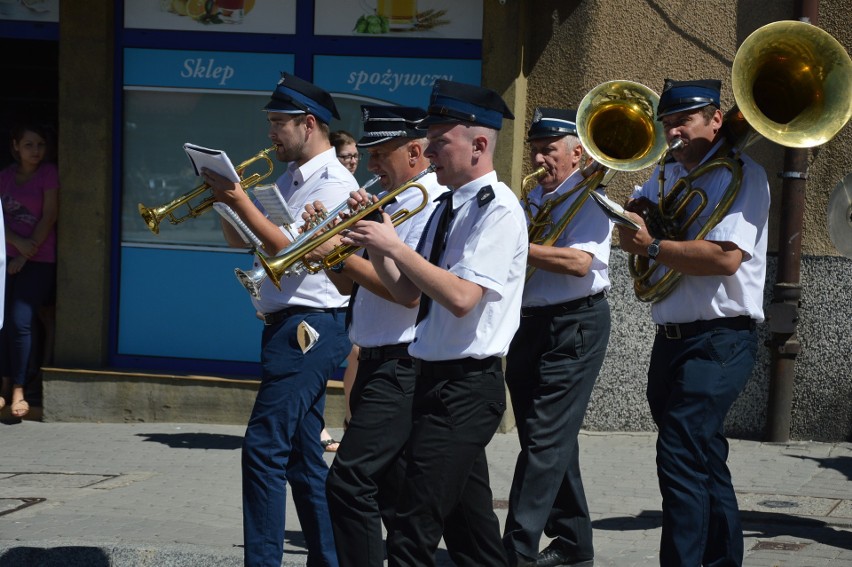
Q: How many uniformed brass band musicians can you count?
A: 5